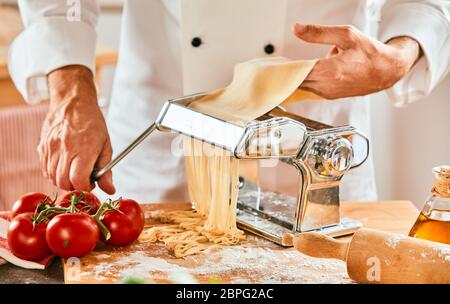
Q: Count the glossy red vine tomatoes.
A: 5